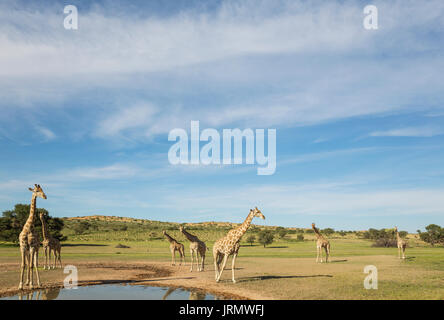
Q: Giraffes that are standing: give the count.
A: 7